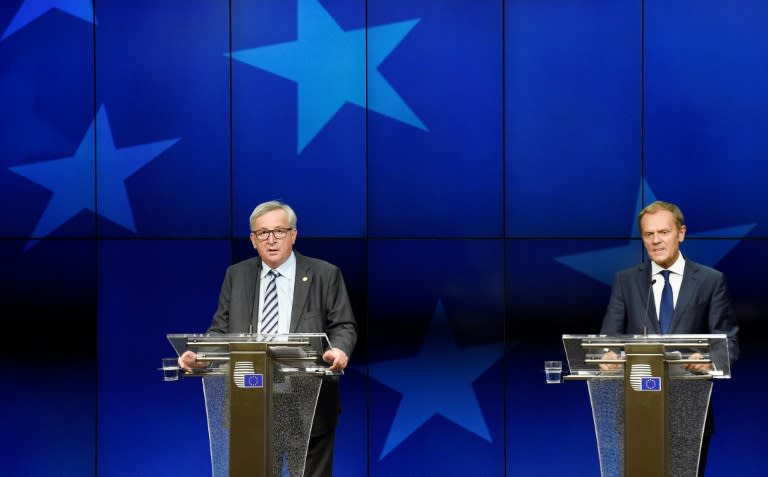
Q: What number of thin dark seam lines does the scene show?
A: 6